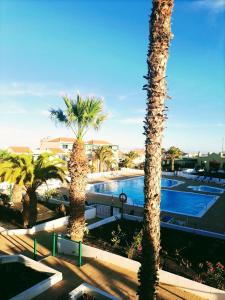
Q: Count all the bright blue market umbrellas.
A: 0